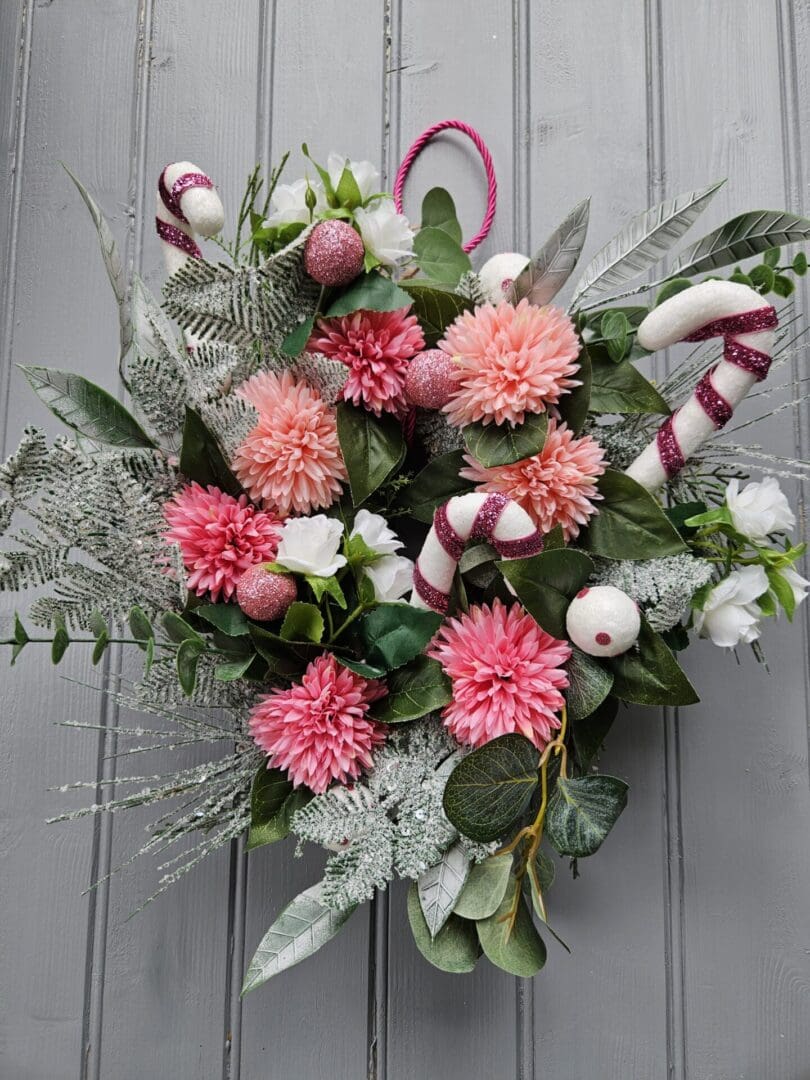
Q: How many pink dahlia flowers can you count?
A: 7